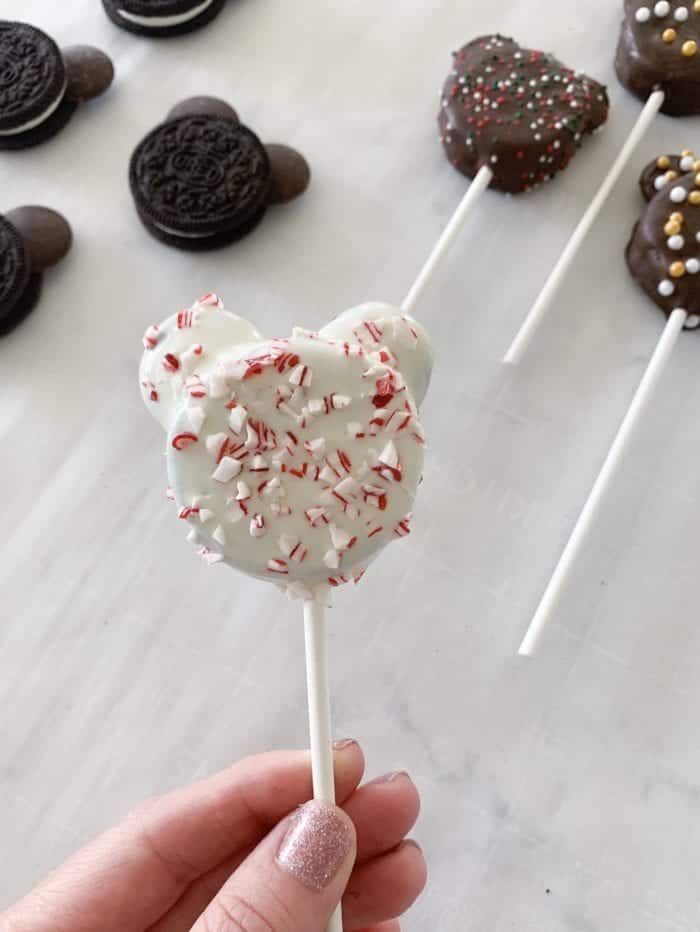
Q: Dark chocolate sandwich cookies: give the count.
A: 4